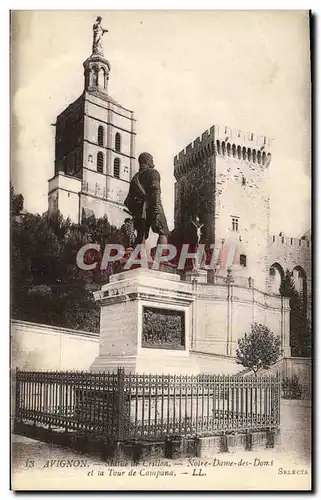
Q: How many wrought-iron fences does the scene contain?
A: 1